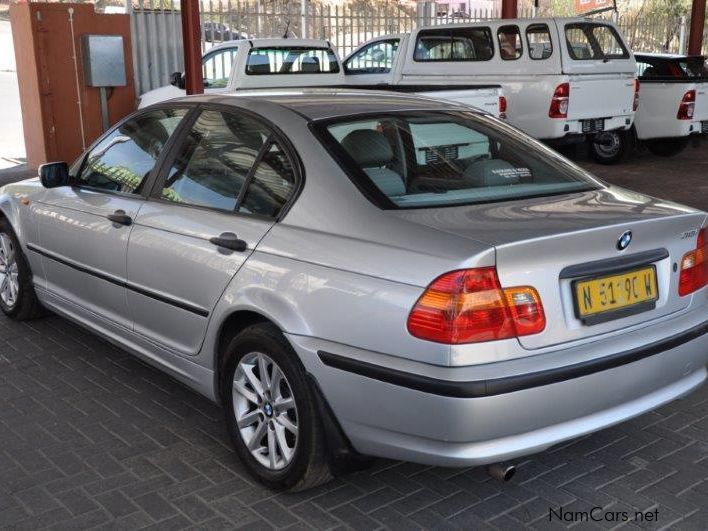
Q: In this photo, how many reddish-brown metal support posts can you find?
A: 3